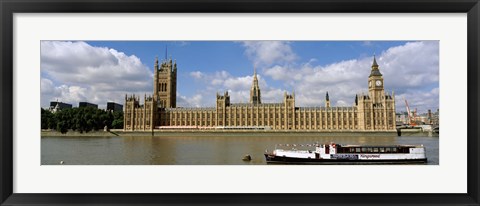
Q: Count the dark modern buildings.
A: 3